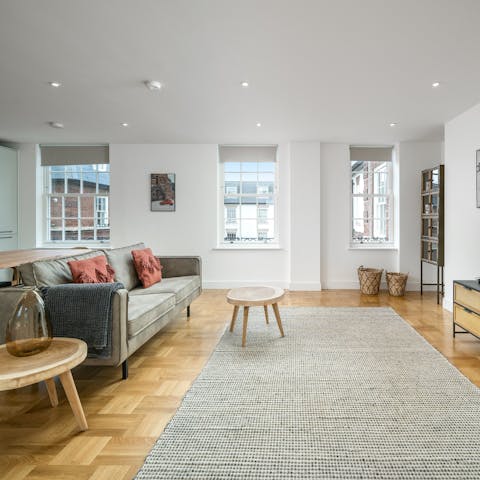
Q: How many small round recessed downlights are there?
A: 6